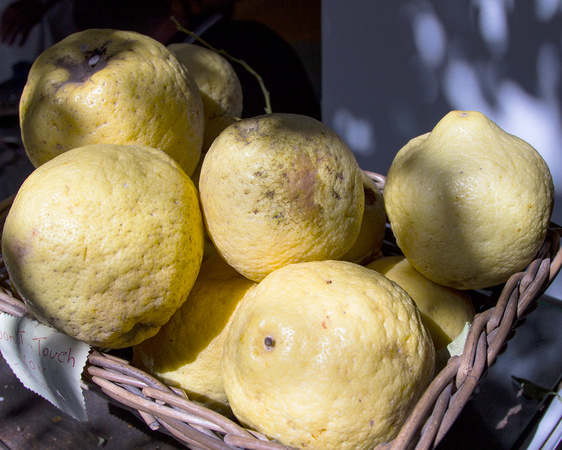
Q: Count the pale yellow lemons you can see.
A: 9